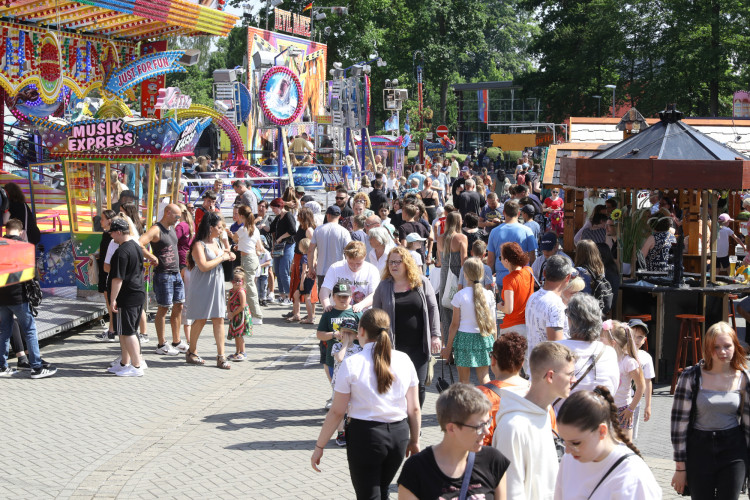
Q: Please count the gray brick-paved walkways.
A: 1